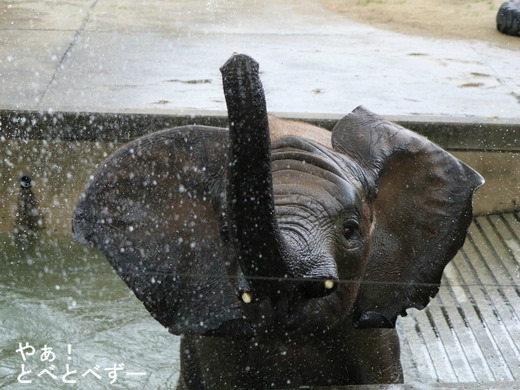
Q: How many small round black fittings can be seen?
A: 1